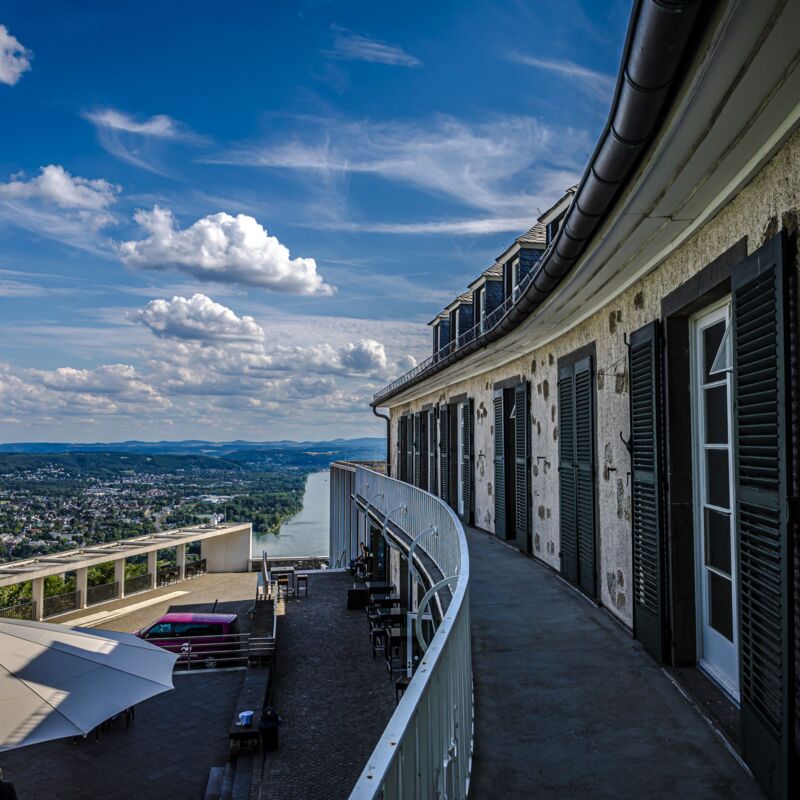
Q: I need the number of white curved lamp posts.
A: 5